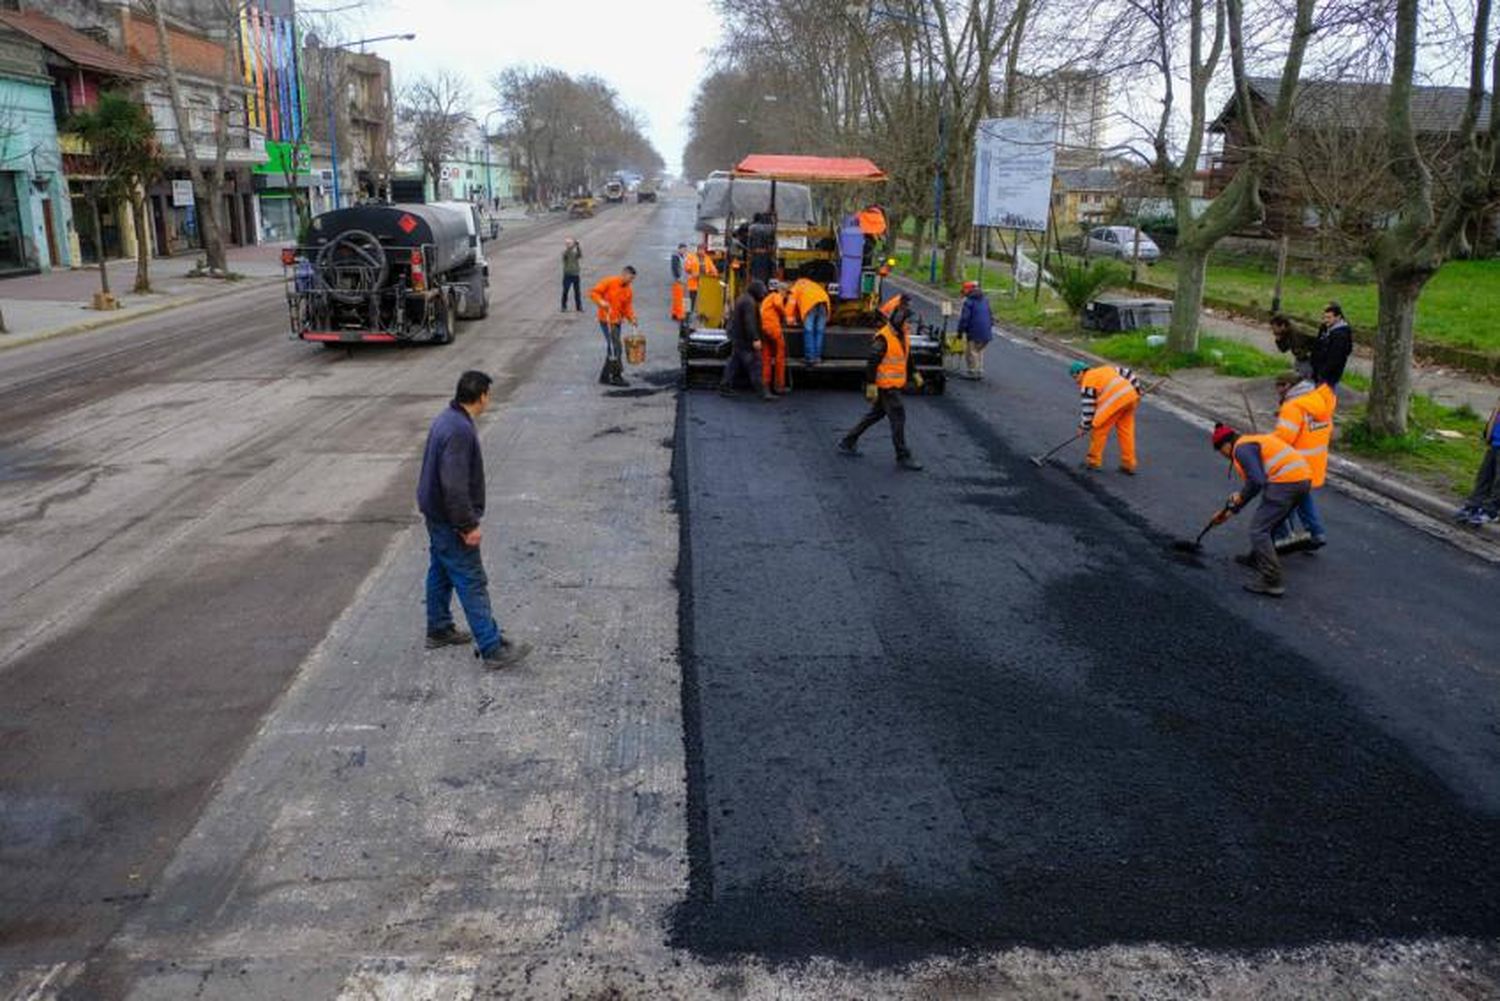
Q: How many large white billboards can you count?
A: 1